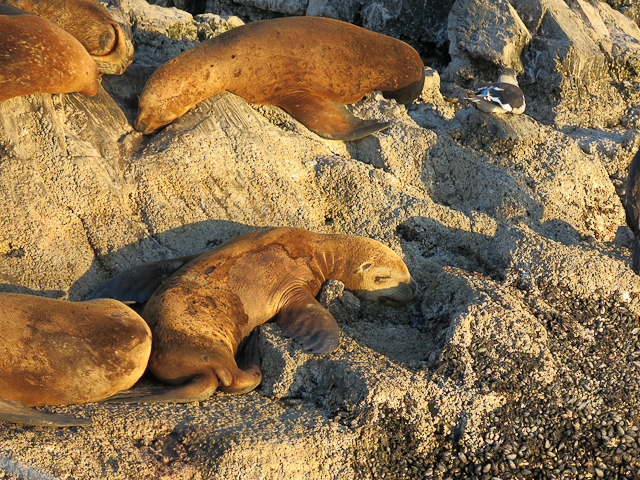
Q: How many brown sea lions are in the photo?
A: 5